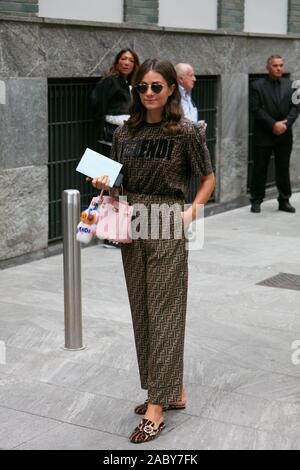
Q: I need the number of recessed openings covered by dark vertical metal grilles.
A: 3